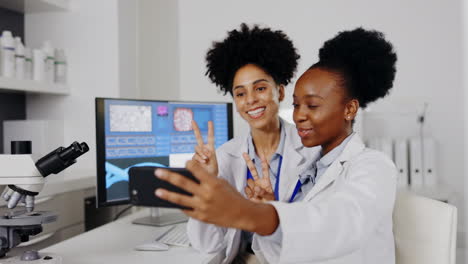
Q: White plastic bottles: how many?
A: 6